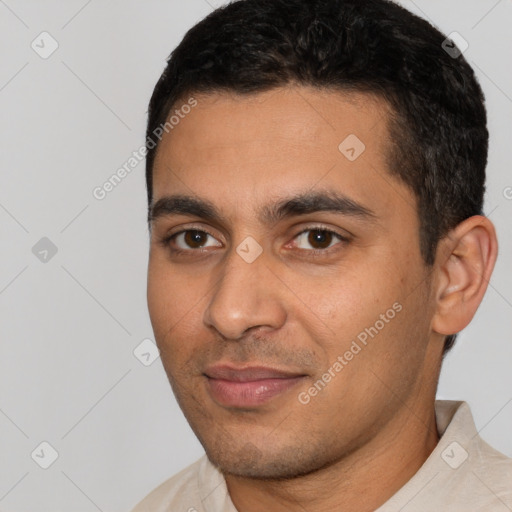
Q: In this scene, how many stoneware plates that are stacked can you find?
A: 0